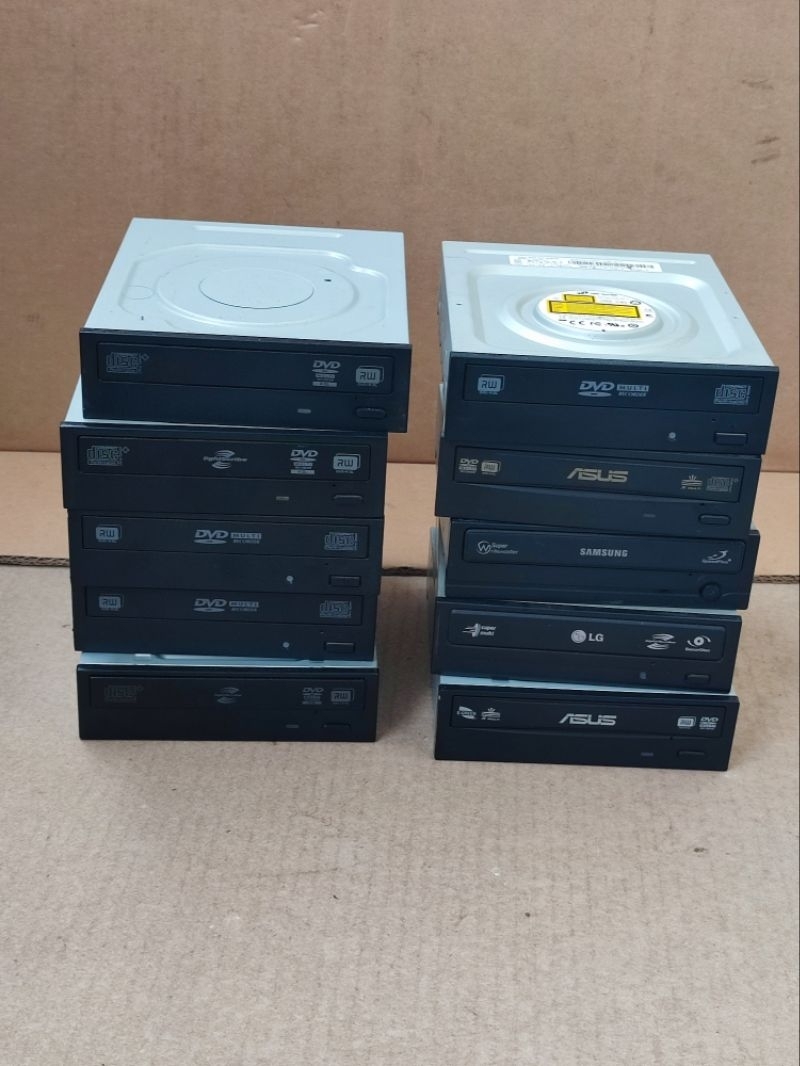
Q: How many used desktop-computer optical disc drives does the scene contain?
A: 10